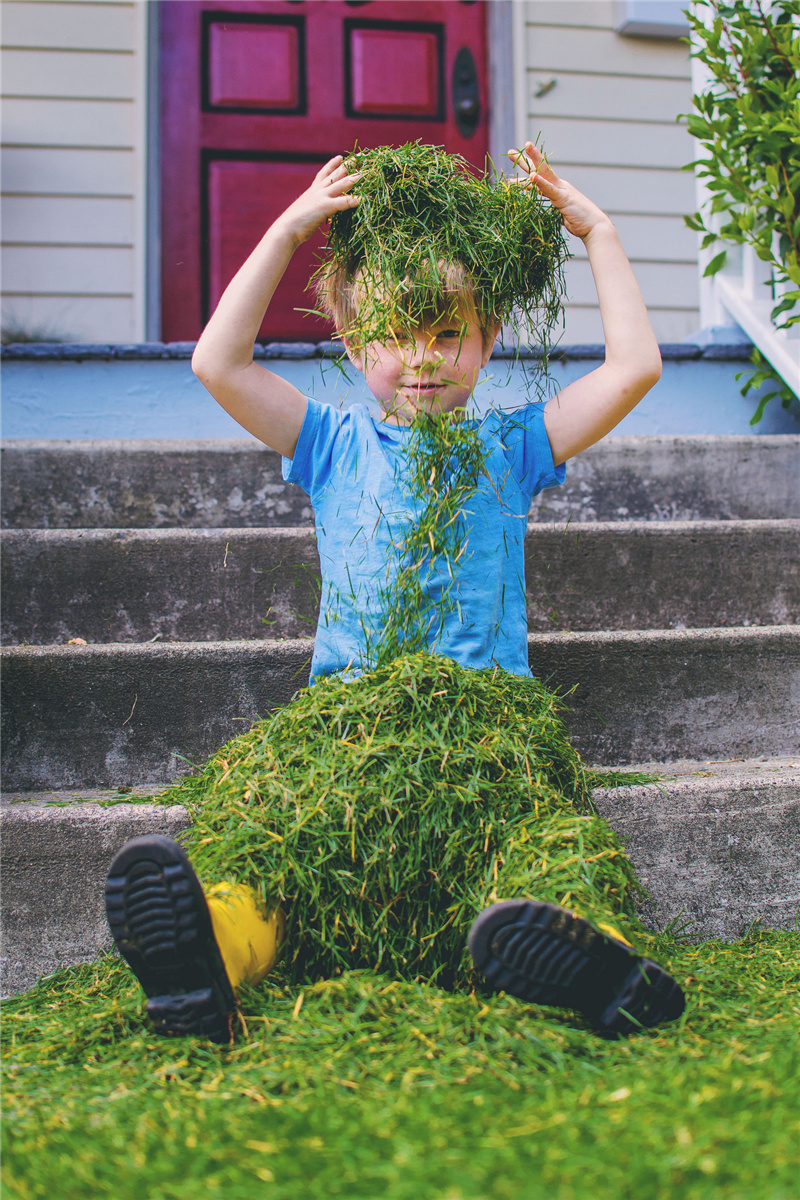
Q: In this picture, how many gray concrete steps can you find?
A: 4